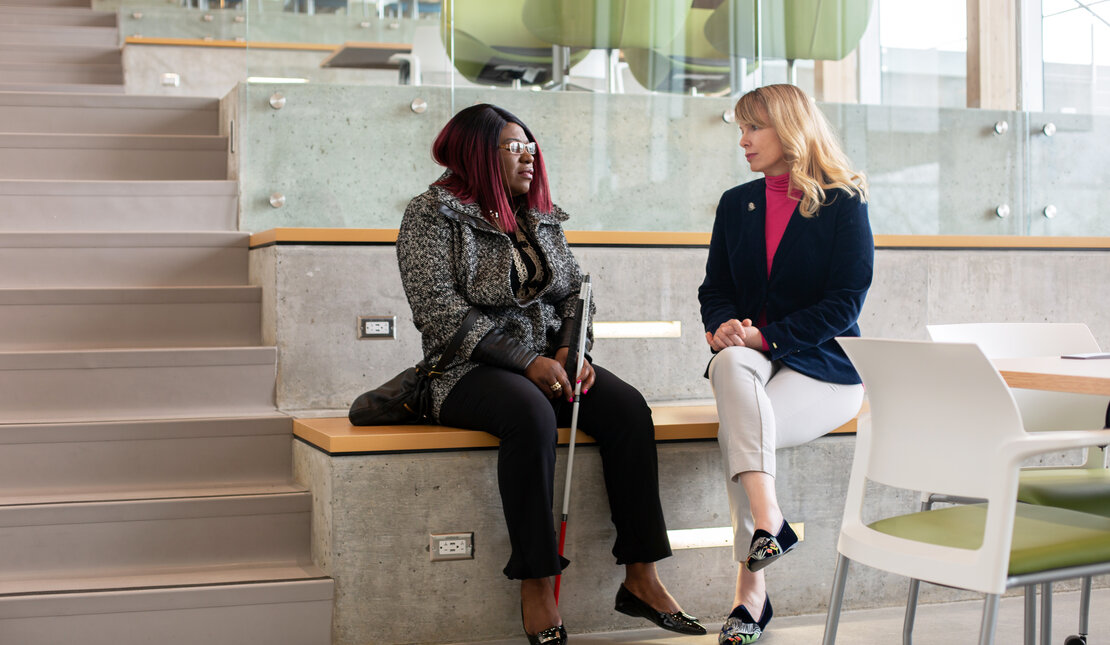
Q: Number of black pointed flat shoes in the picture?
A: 2